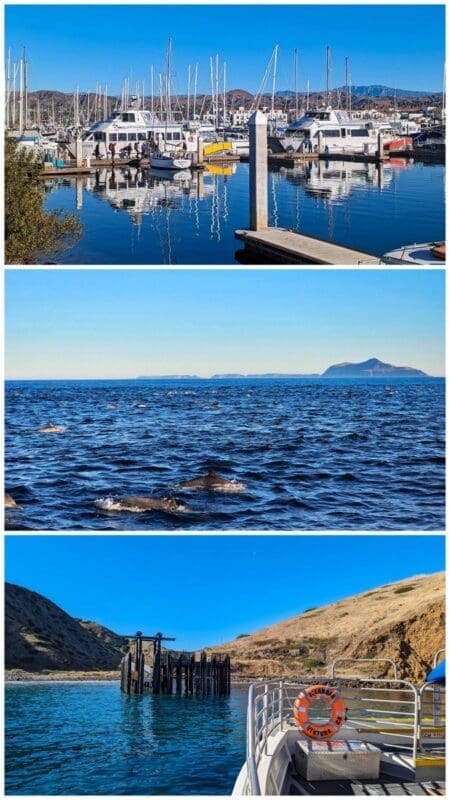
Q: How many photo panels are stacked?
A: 3